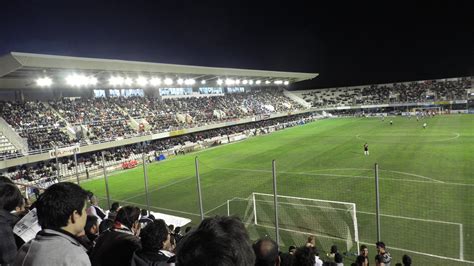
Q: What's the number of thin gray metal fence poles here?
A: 7